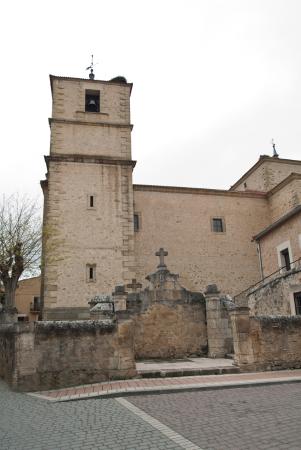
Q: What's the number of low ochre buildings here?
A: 1